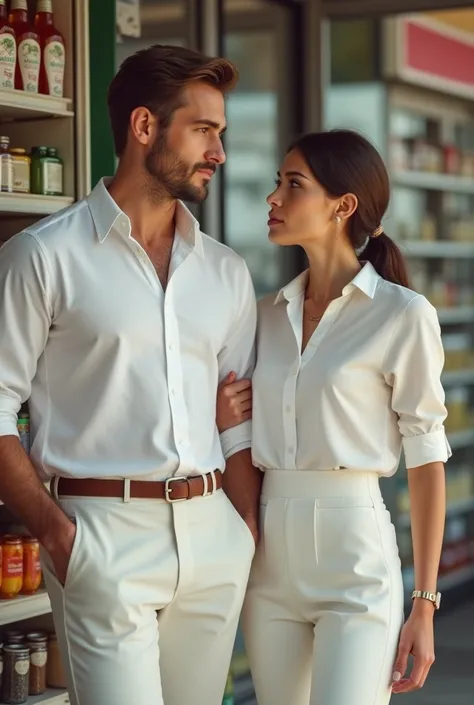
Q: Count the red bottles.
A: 3